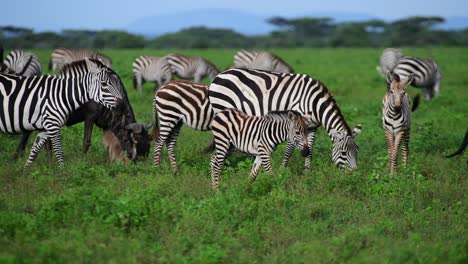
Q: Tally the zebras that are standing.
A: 12